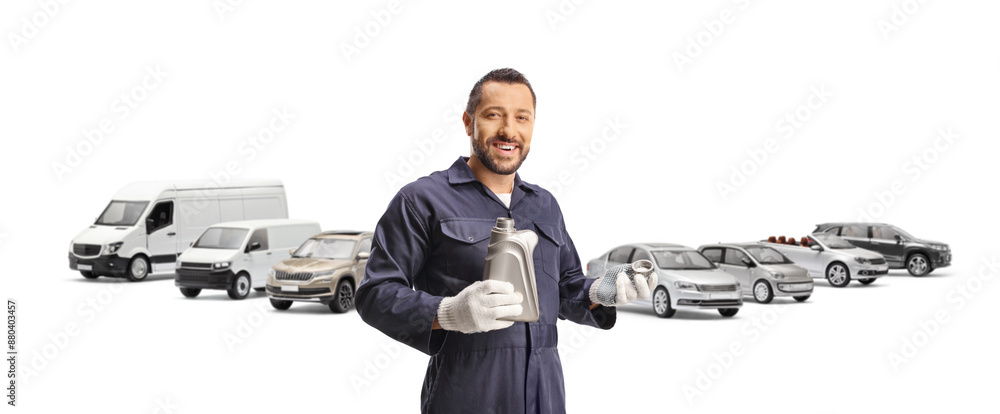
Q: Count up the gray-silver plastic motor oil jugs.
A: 1